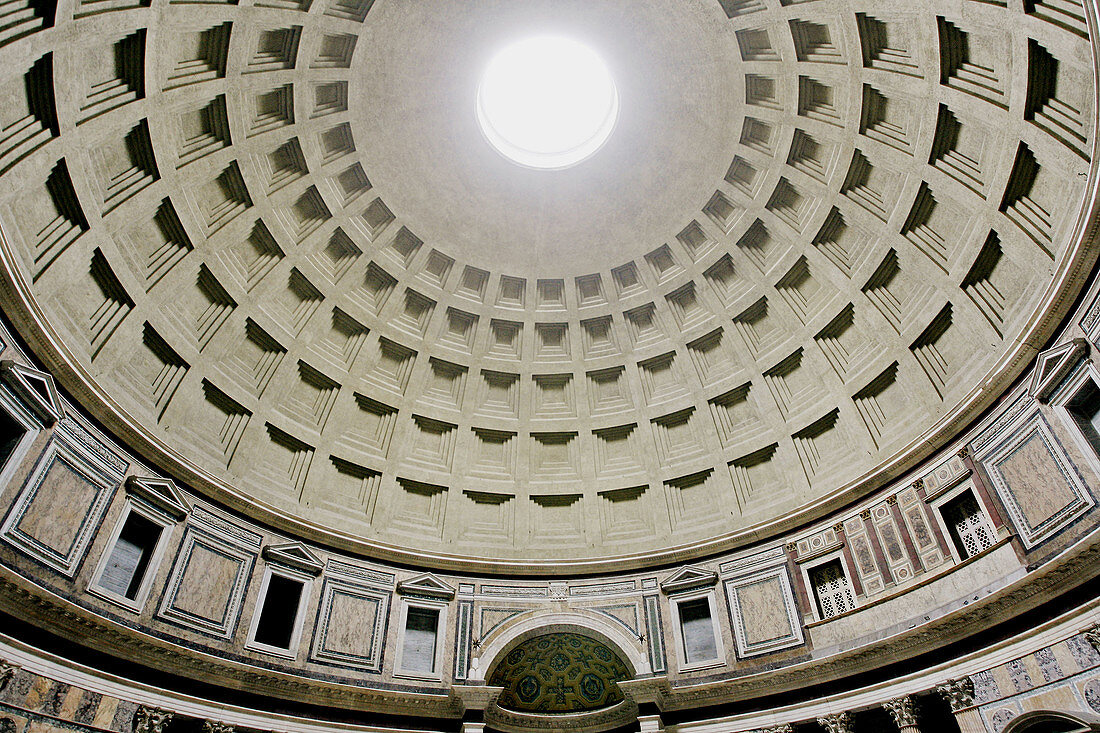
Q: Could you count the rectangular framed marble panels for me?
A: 5